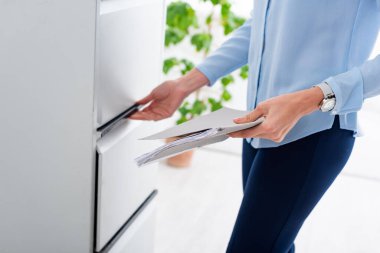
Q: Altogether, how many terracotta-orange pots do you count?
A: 1